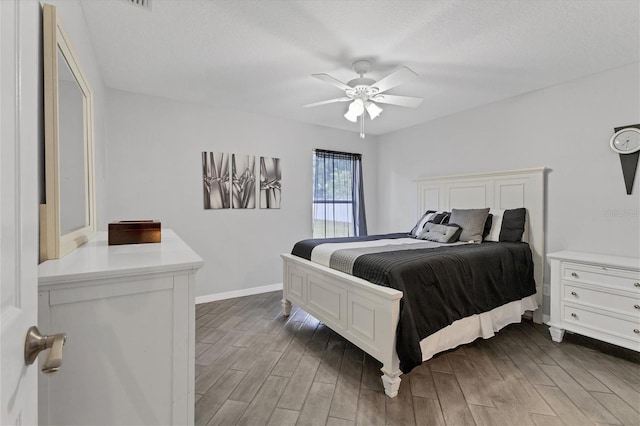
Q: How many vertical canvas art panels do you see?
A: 3